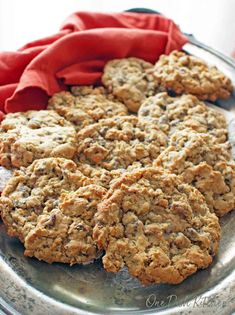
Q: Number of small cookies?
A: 9